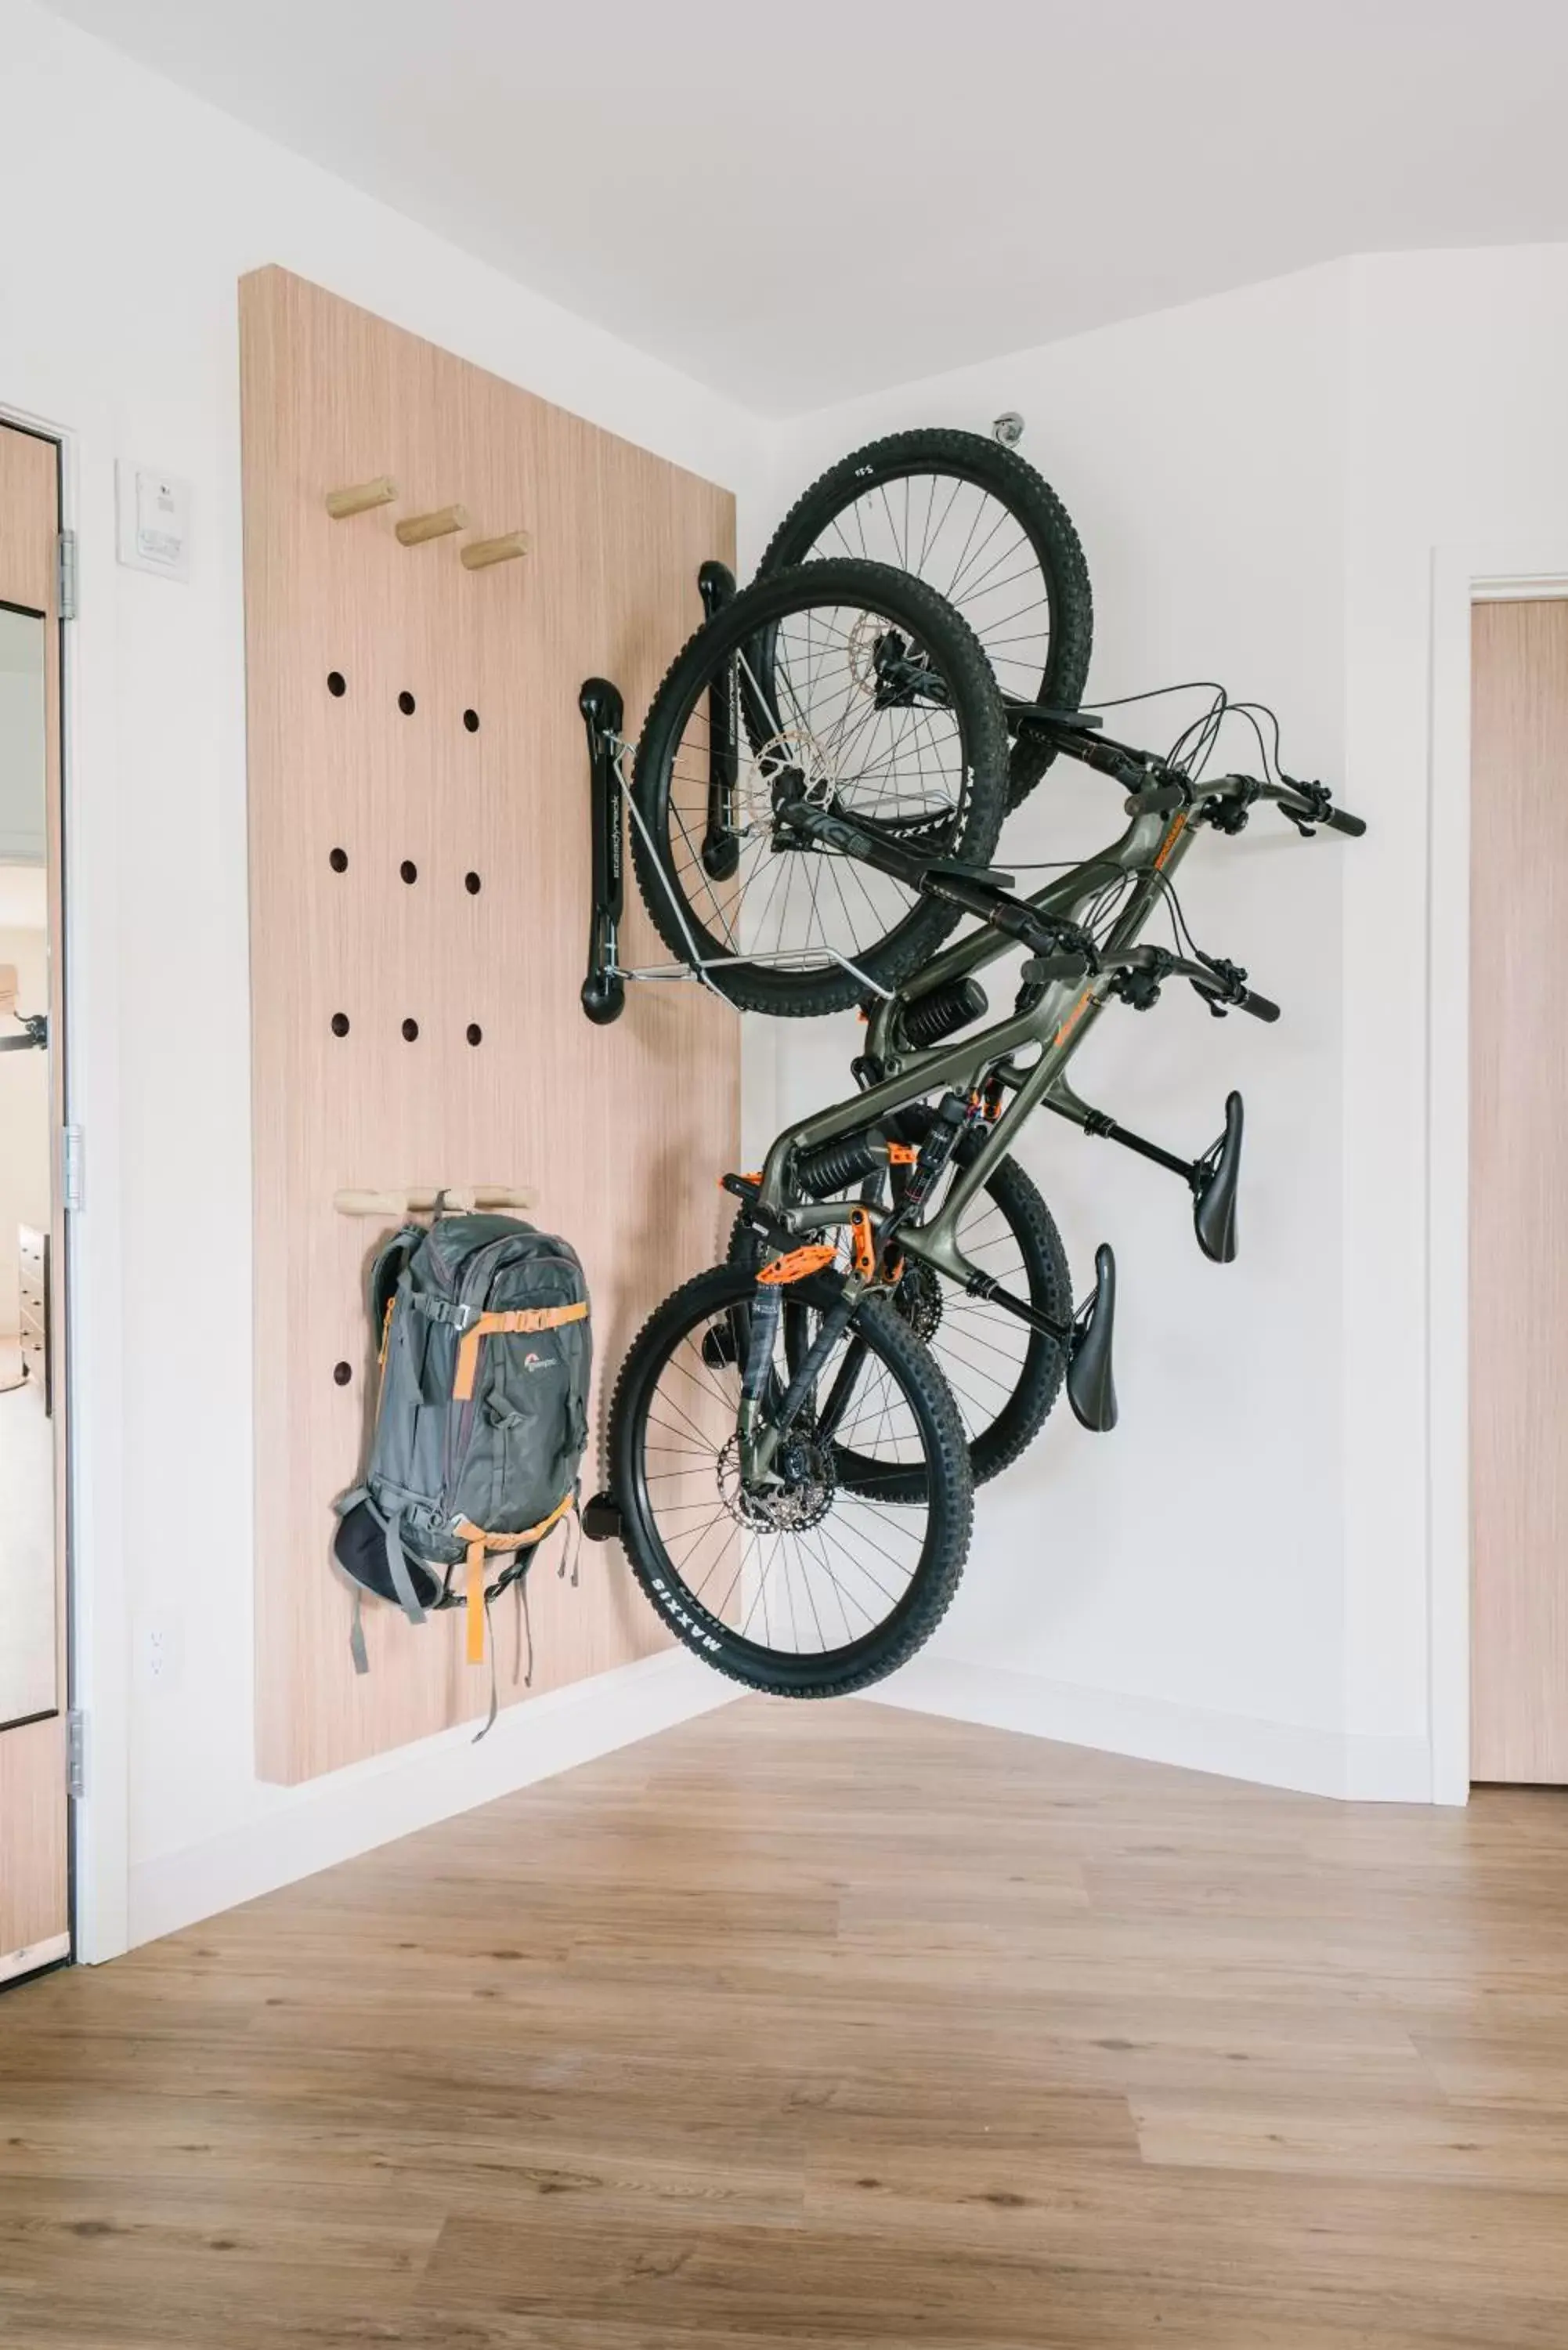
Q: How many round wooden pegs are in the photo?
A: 6